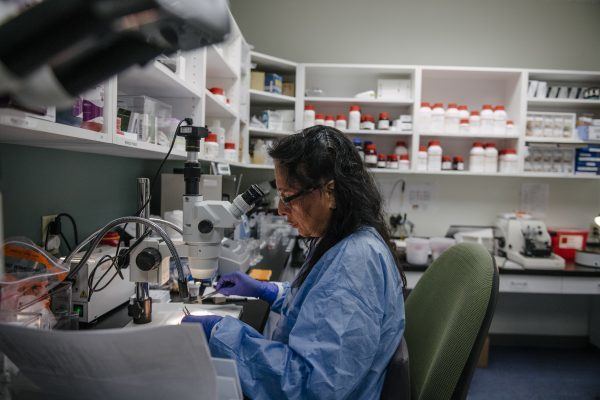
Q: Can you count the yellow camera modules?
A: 0